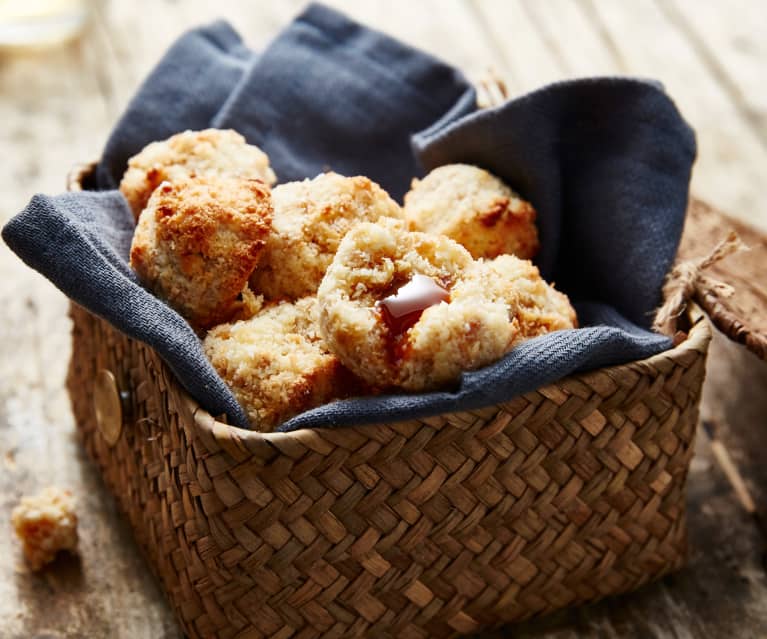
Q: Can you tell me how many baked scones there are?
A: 7